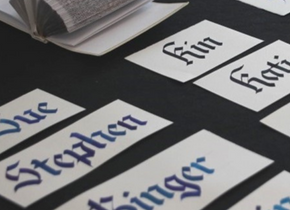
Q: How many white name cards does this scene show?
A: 8